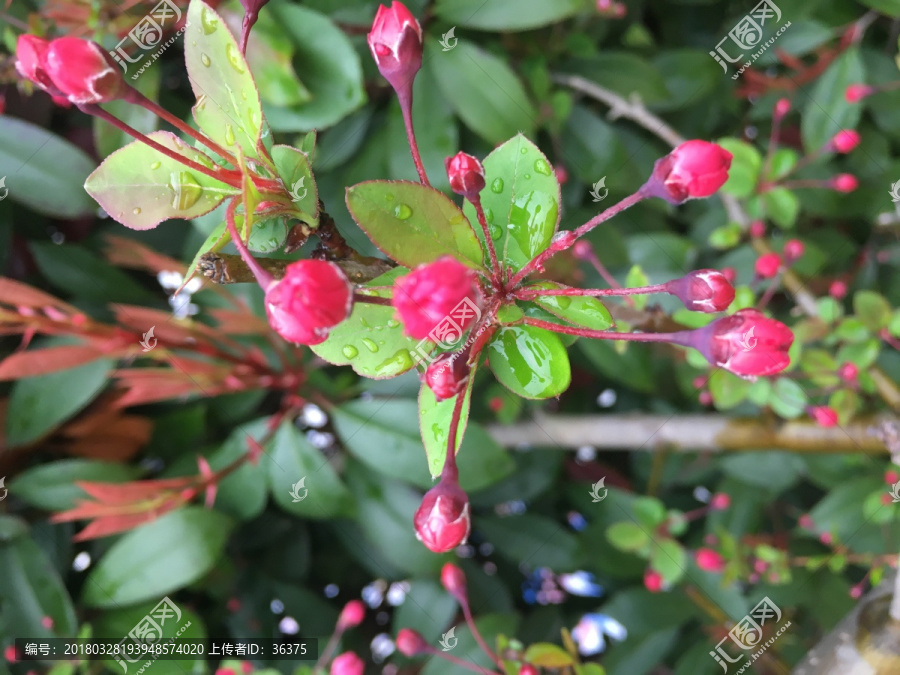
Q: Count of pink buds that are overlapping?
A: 2